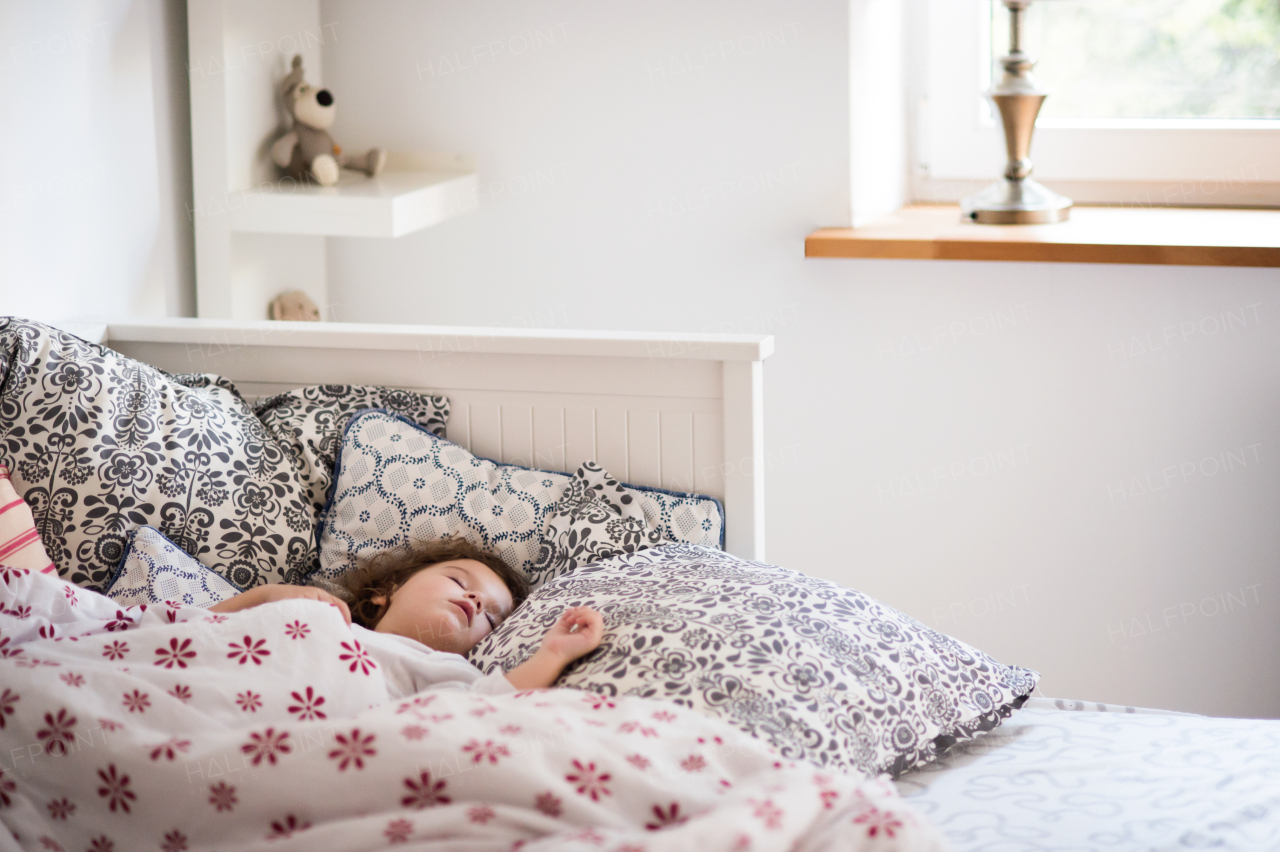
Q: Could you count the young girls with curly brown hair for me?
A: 1